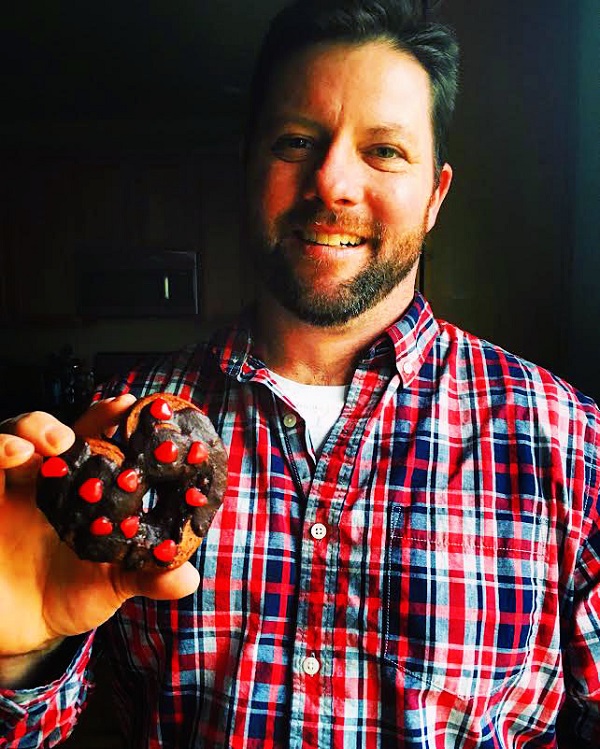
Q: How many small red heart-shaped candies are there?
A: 10